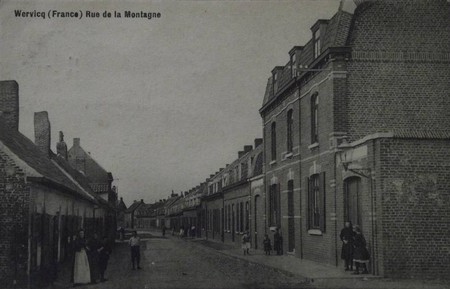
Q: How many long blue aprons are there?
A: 0